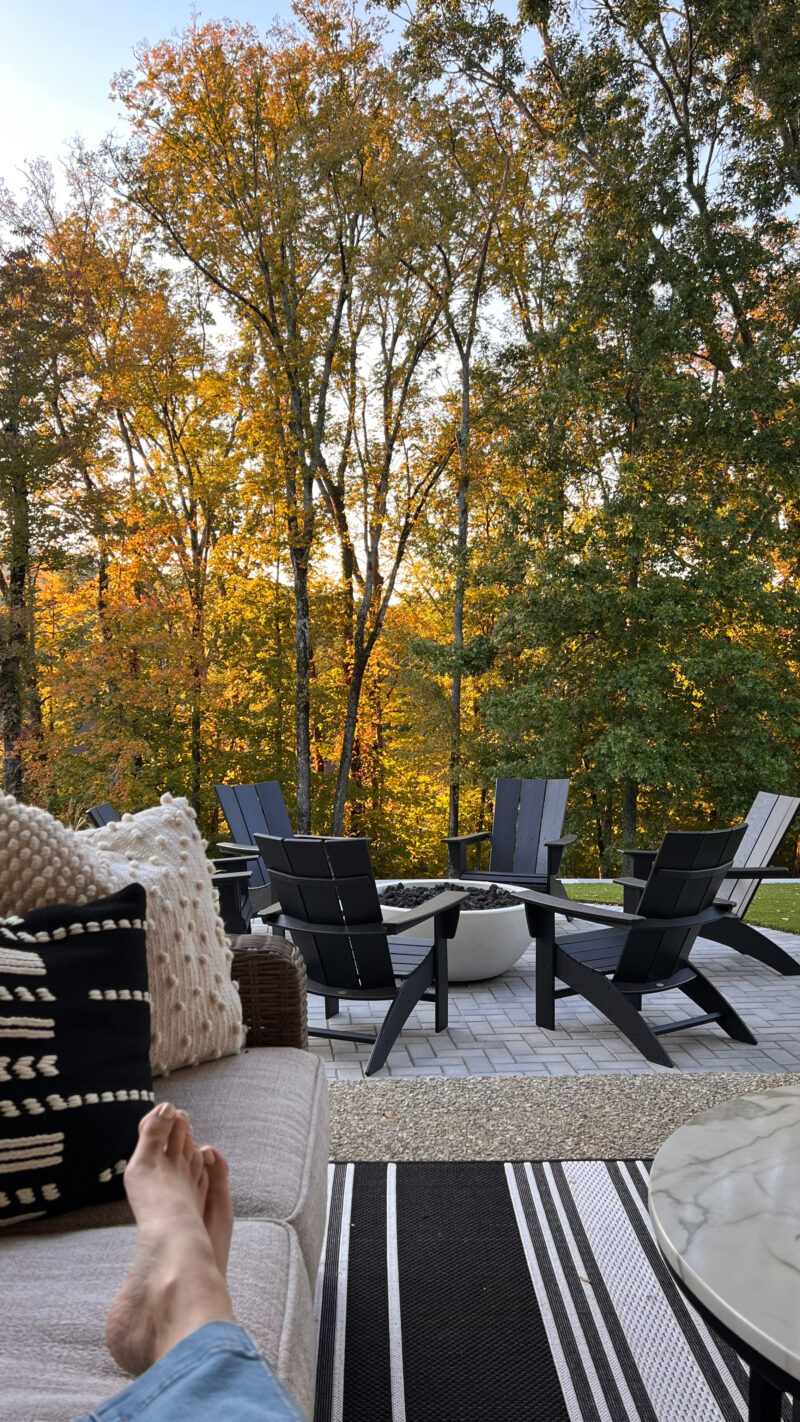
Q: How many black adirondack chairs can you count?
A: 6